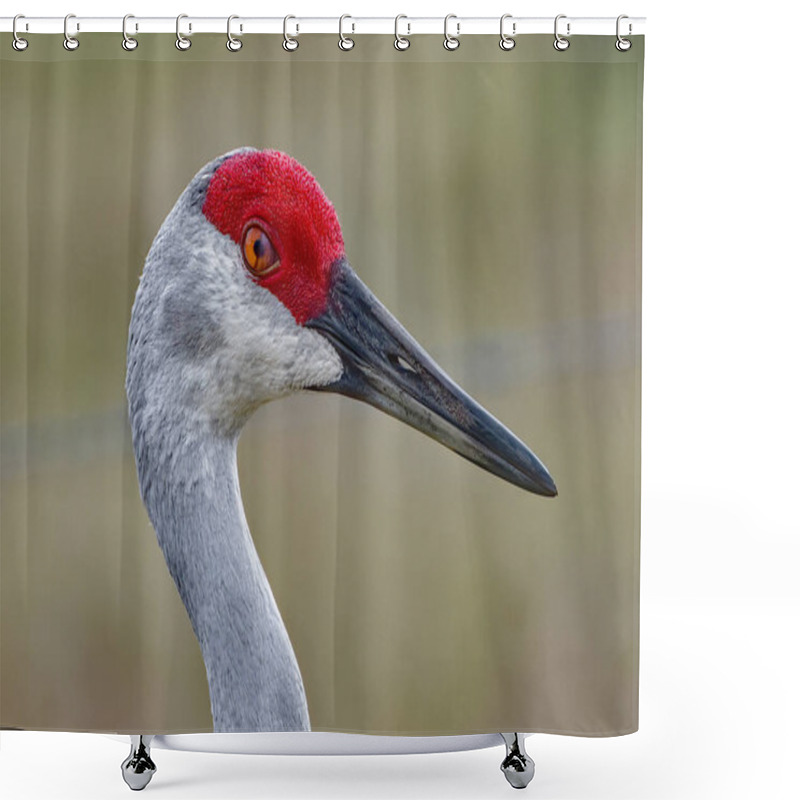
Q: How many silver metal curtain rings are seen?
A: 12